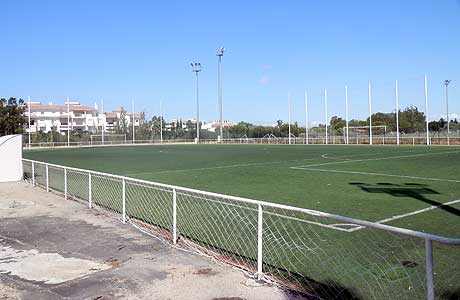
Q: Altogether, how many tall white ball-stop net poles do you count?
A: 12